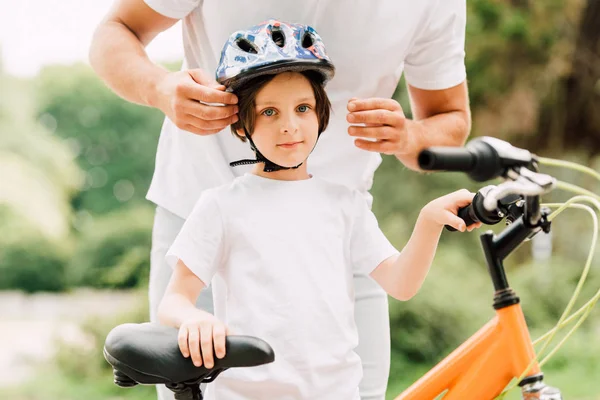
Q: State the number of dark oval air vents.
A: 3